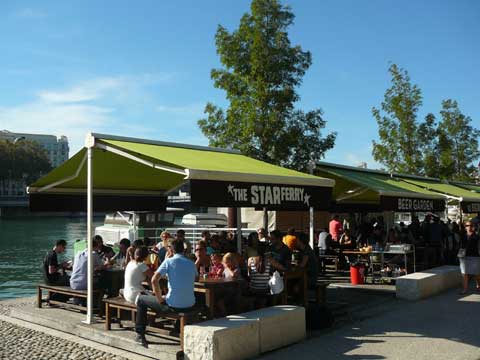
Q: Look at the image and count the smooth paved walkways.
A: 1